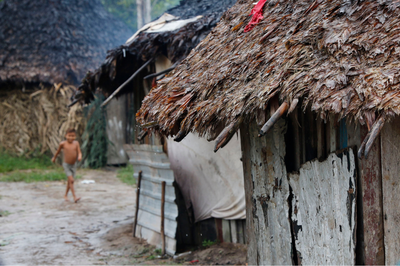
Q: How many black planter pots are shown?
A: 0